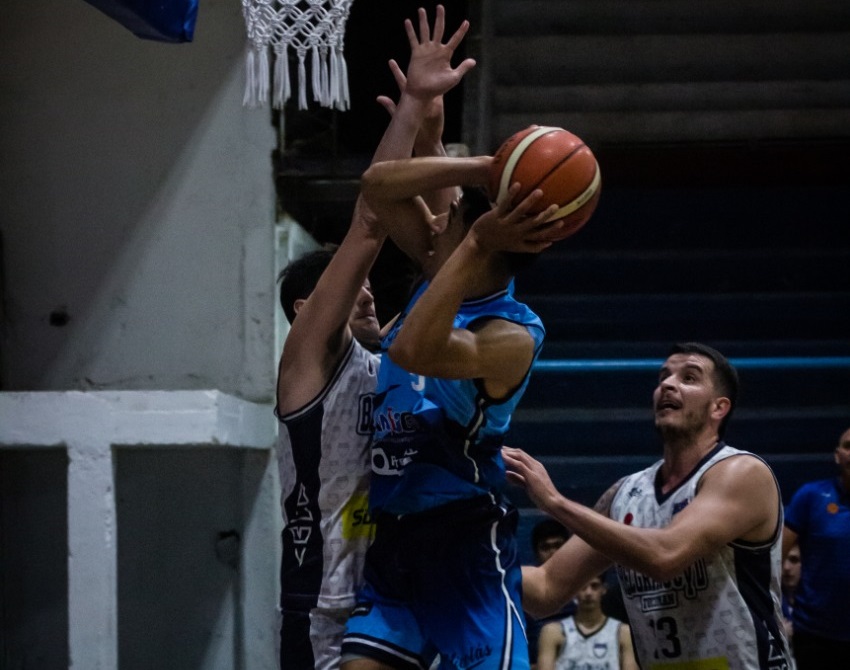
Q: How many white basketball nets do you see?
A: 1